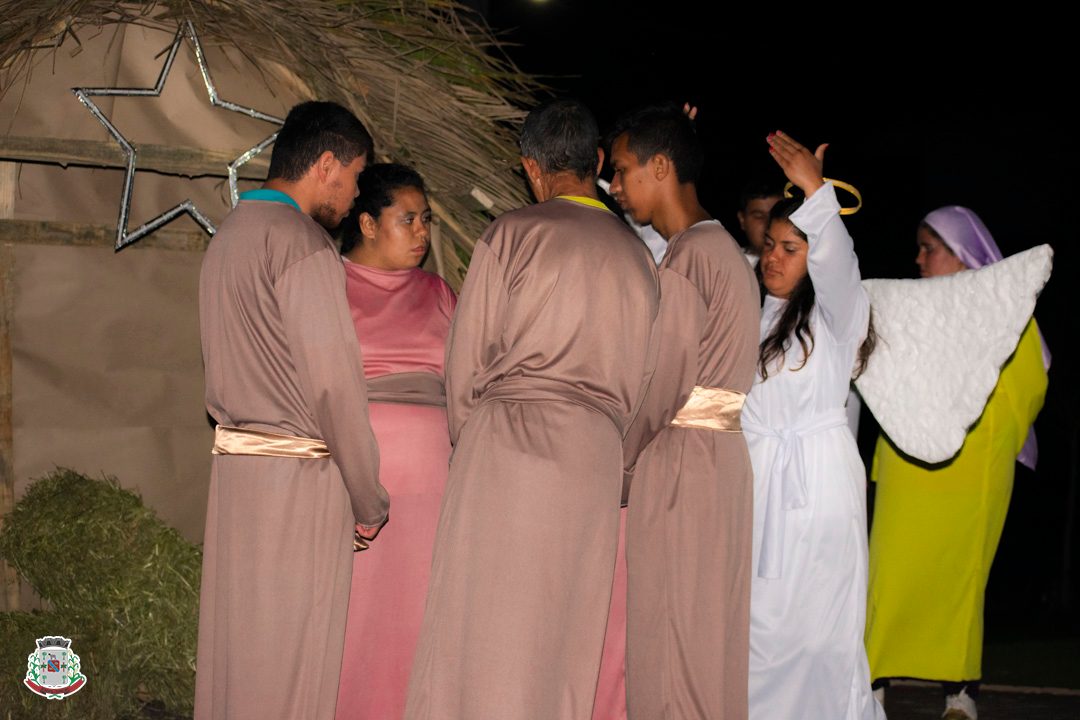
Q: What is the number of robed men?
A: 3